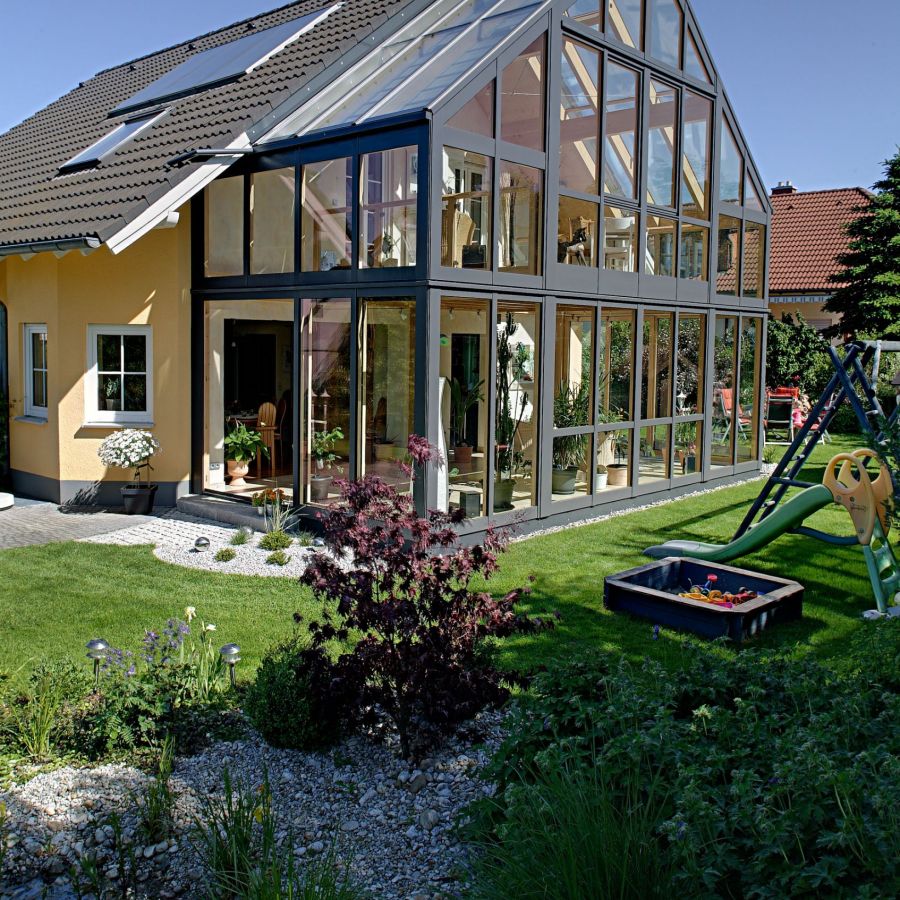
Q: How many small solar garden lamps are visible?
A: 2